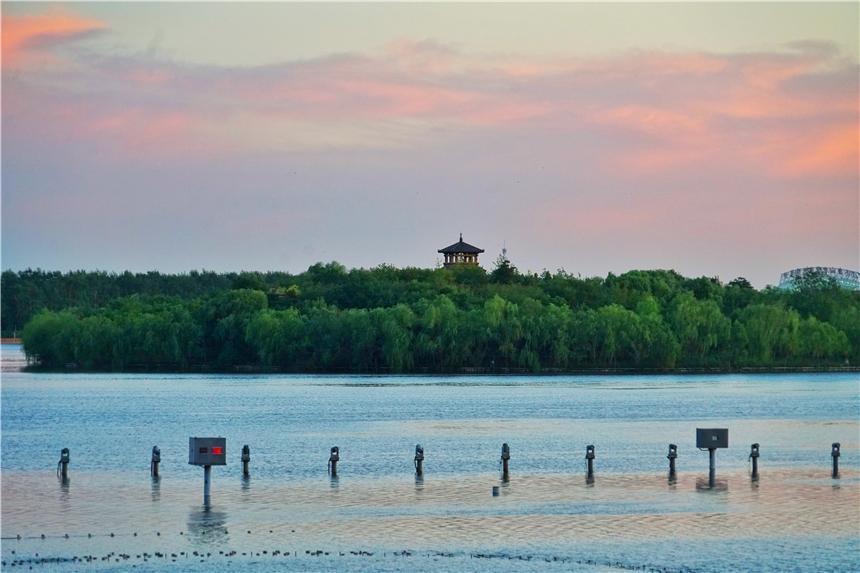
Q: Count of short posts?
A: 10